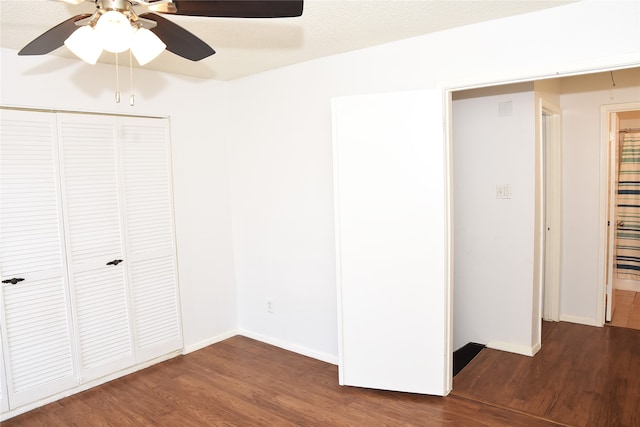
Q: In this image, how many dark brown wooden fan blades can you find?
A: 3